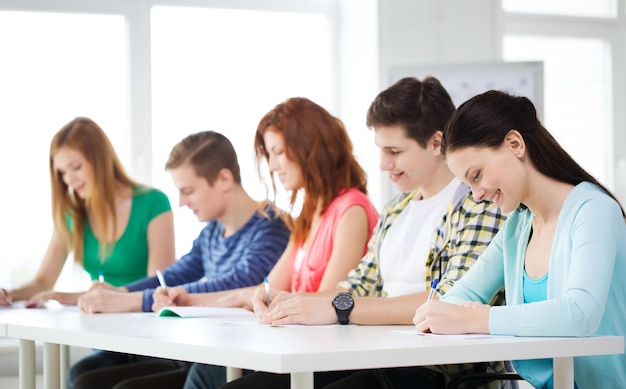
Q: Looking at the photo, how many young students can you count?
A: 5